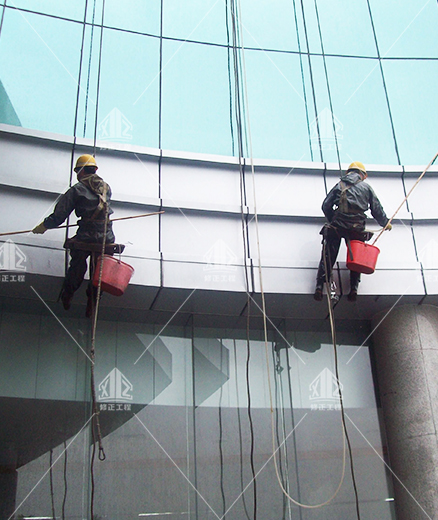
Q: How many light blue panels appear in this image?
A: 12